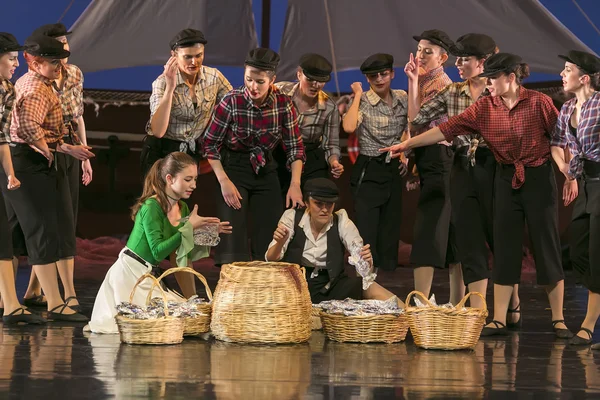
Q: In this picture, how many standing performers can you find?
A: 11